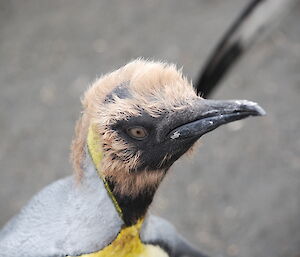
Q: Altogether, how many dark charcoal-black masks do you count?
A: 1